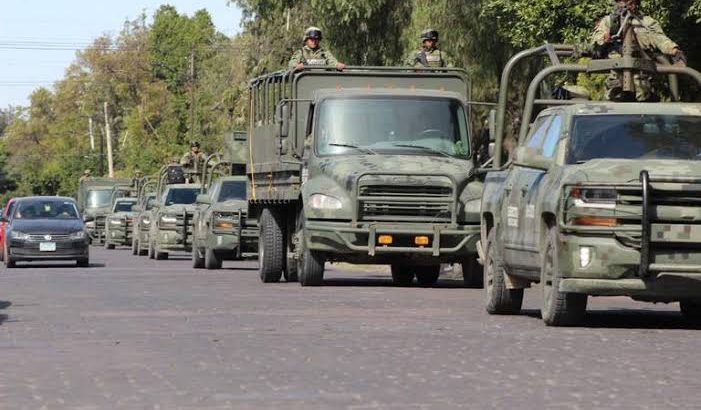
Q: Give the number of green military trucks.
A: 7